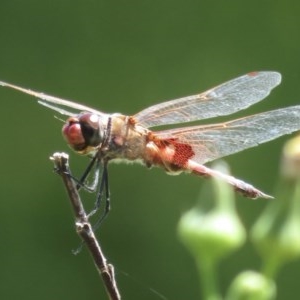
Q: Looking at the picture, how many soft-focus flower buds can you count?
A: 3